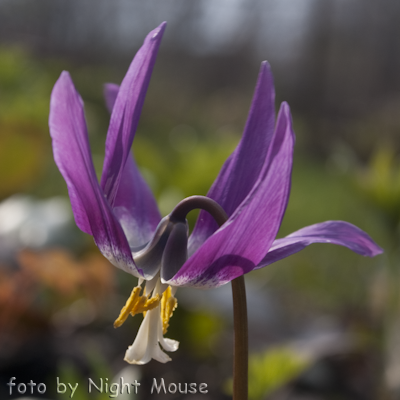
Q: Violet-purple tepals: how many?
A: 6